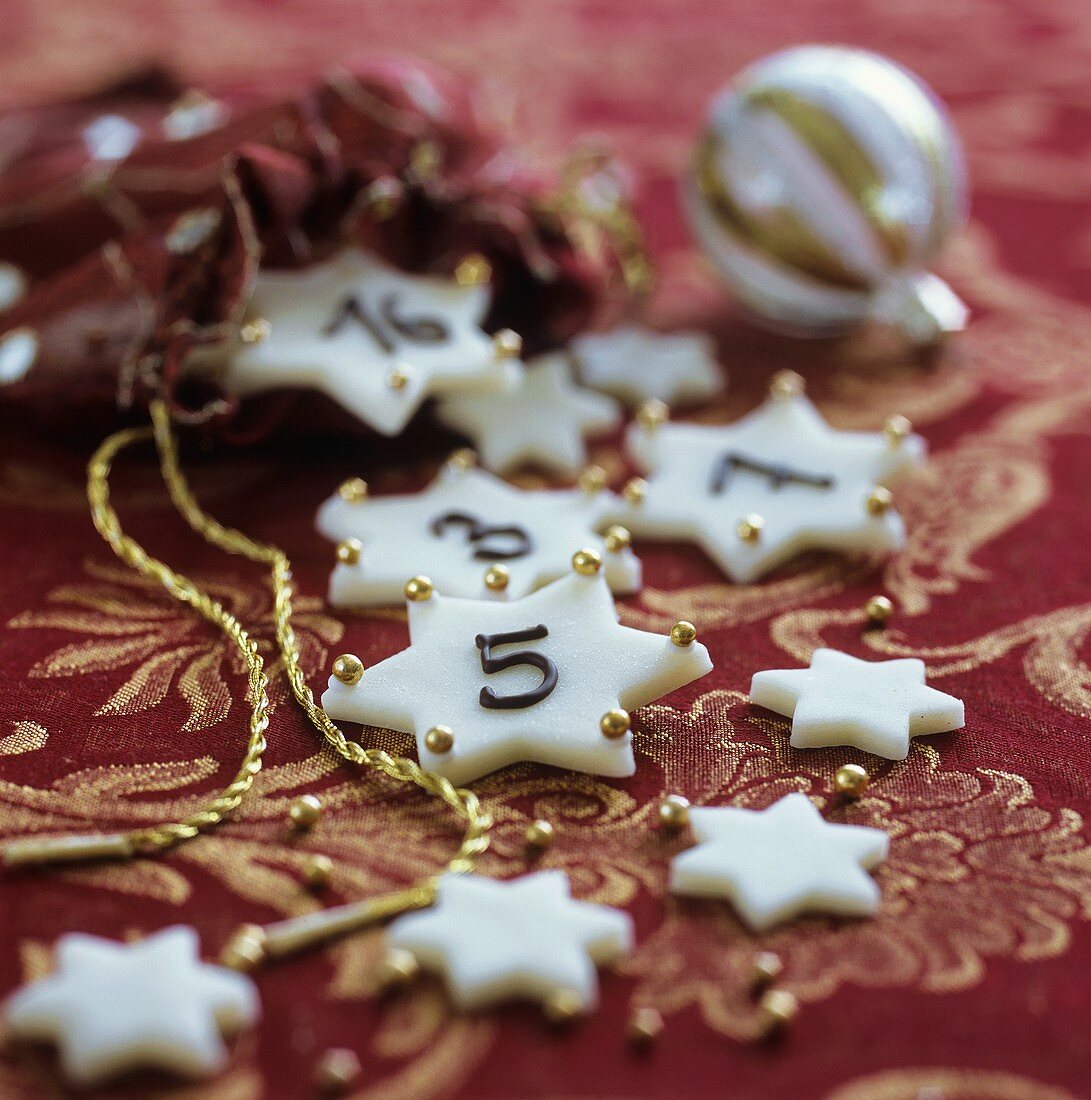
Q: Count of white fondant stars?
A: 10